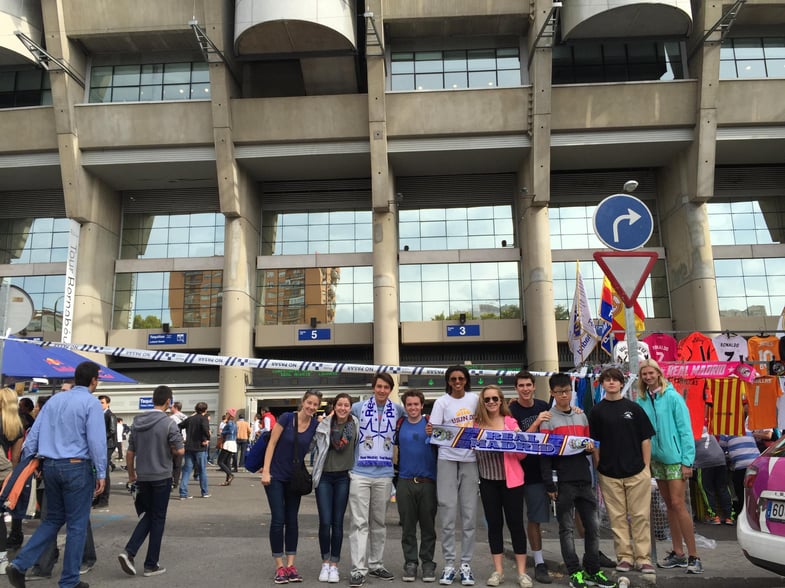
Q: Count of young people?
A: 10